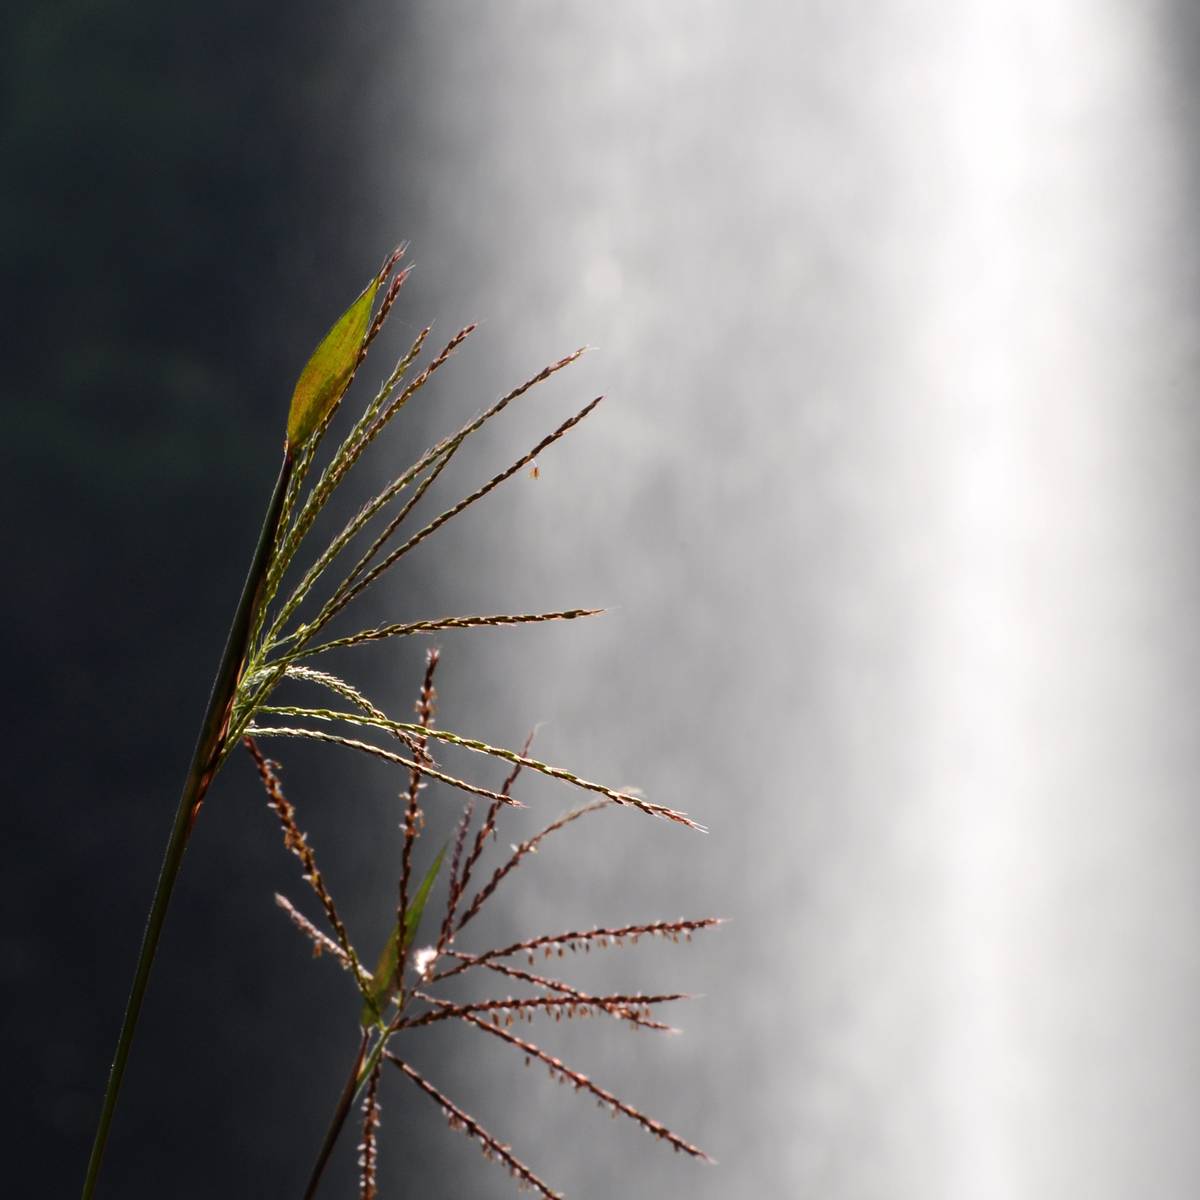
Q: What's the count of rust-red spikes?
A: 12